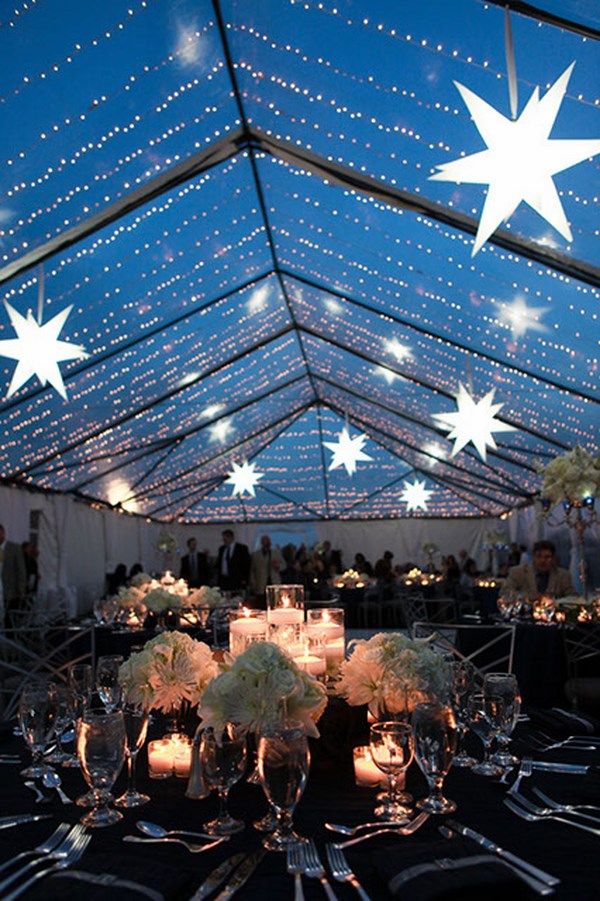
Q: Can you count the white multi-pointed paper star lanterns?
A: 6